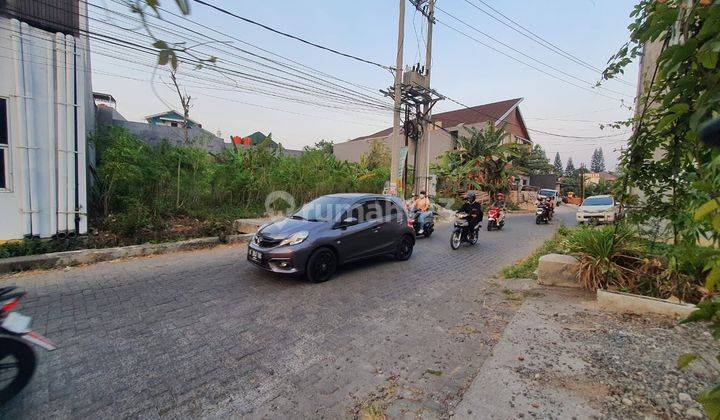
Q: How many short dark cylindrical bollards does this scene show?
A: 0